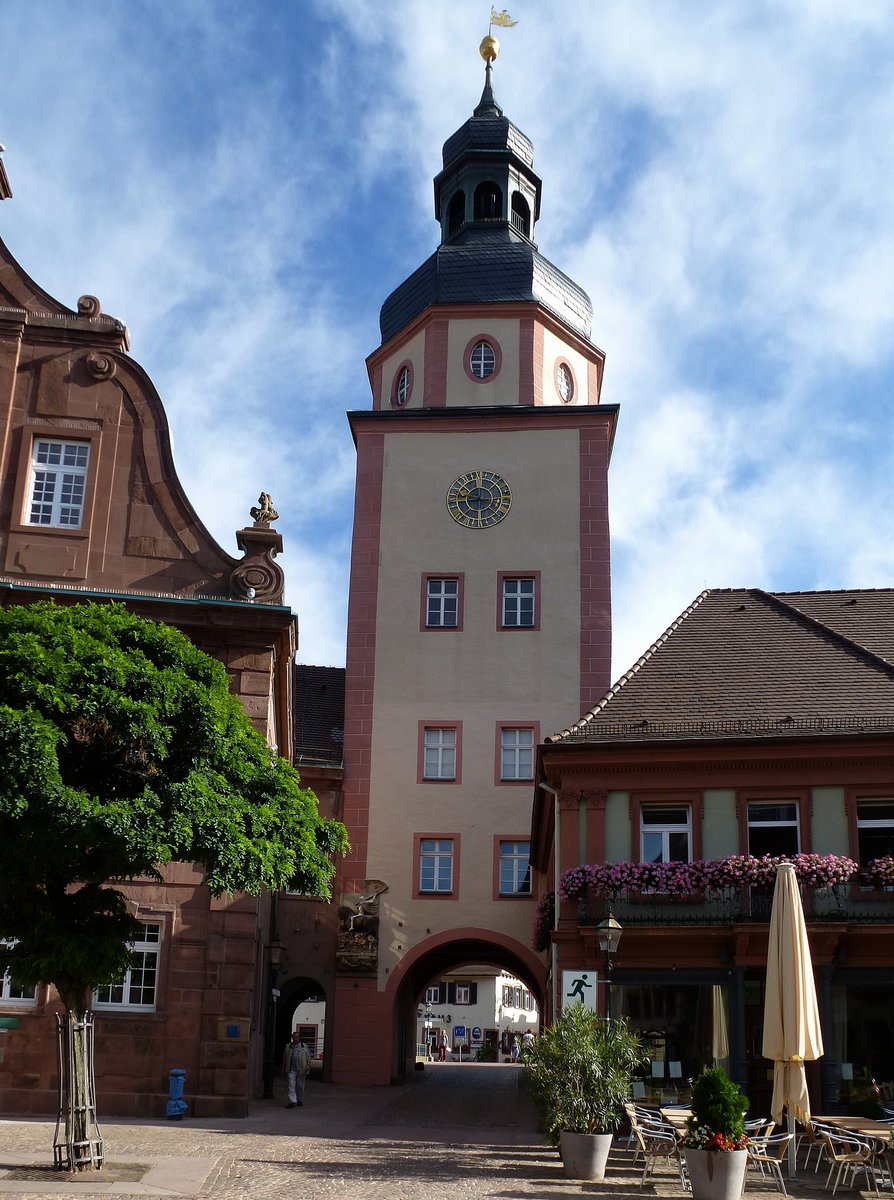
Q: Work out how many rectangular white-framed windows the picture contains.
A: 12